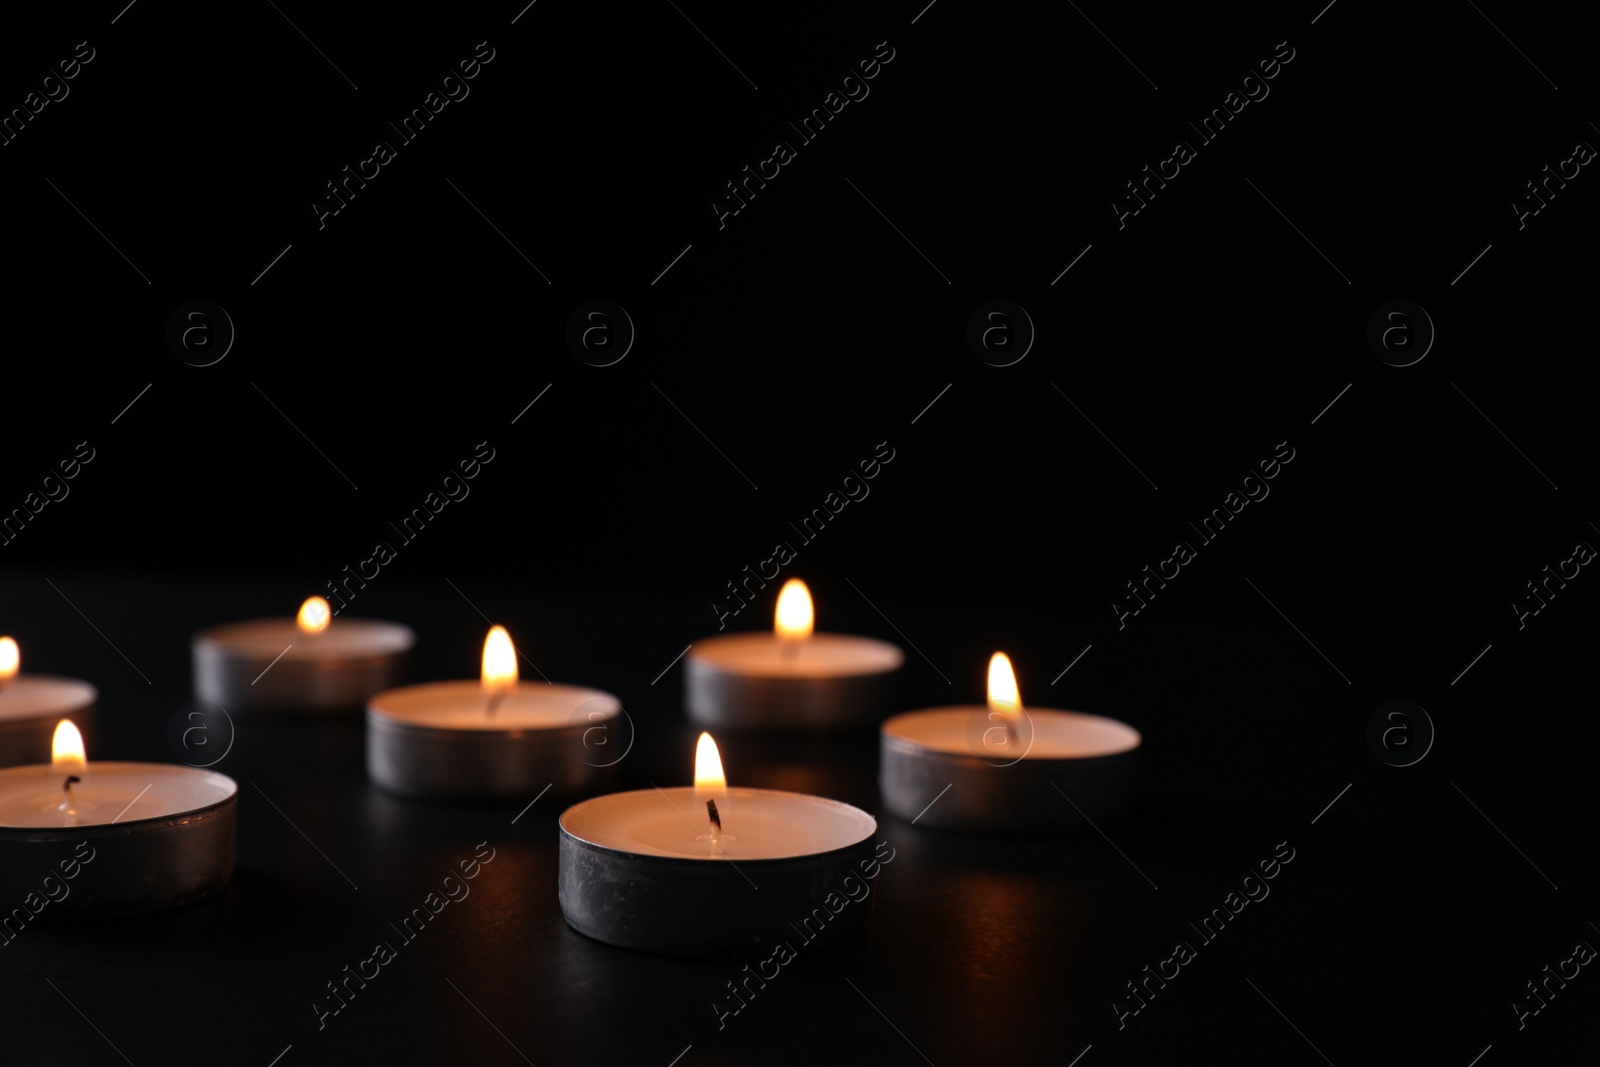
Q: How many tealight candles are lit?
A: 7